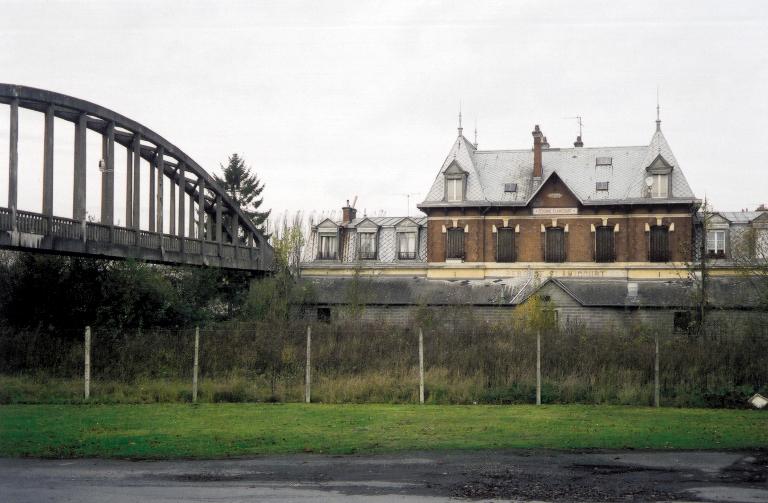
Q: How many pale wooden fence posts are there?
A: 6